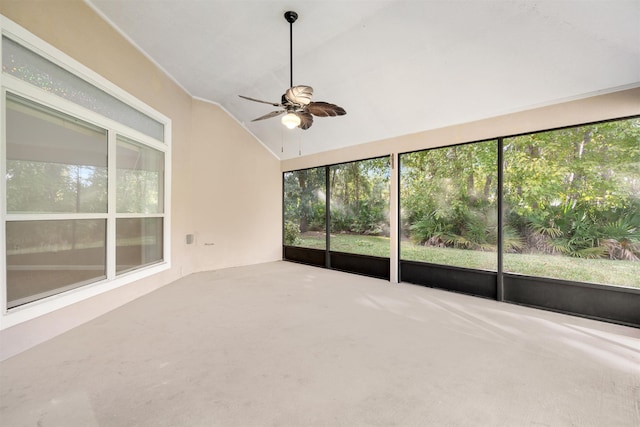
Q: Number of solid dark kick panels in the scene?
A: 4